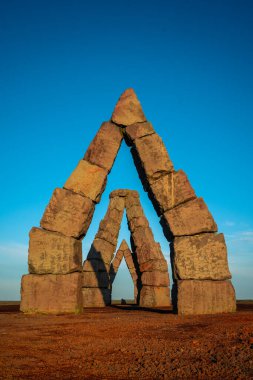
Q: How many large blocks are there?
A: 12